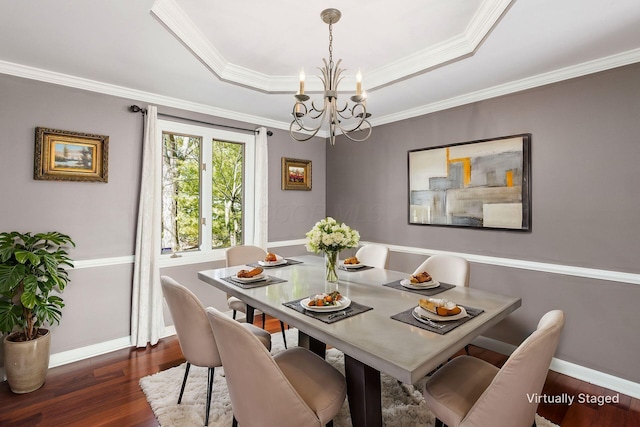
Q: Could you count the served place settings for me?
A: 6